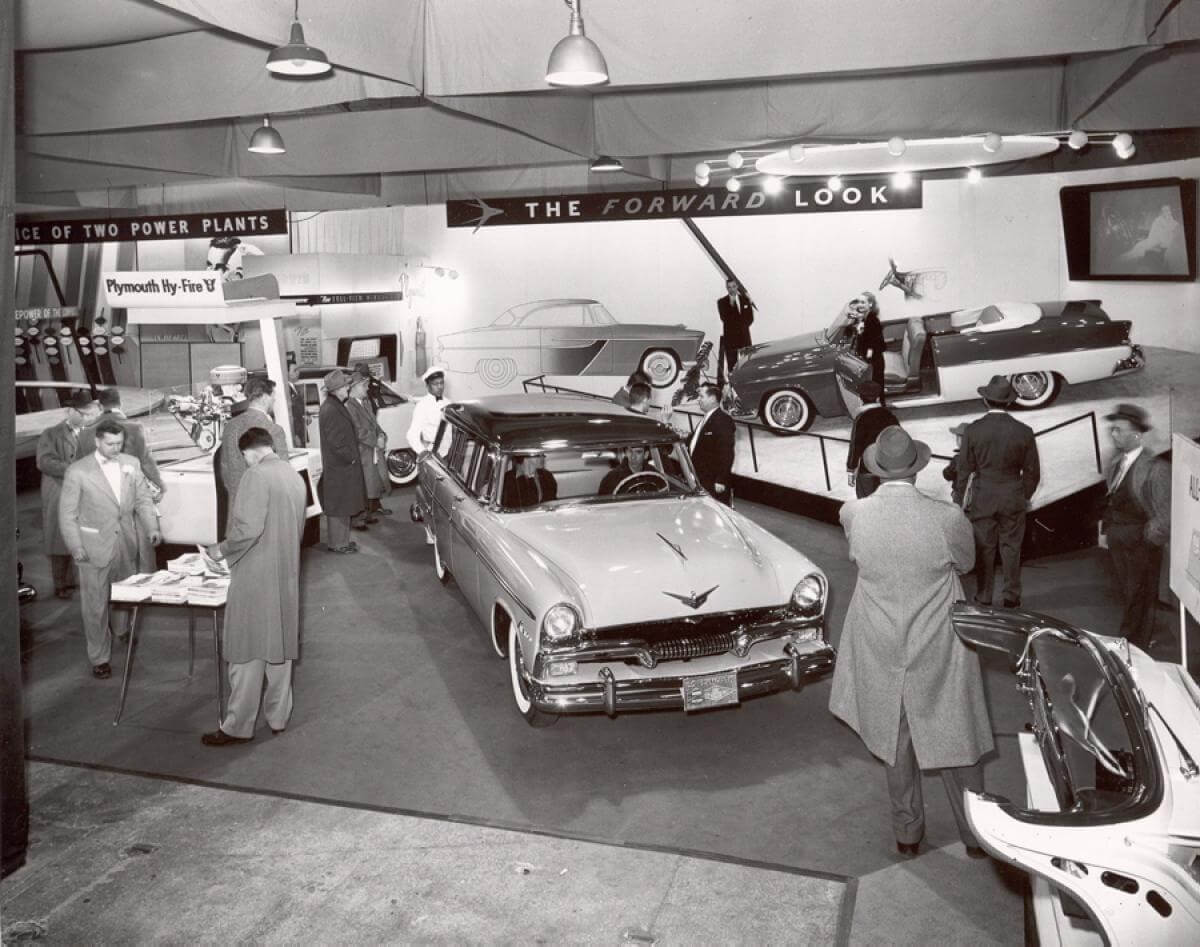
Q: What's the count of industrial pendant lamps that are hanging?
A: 4